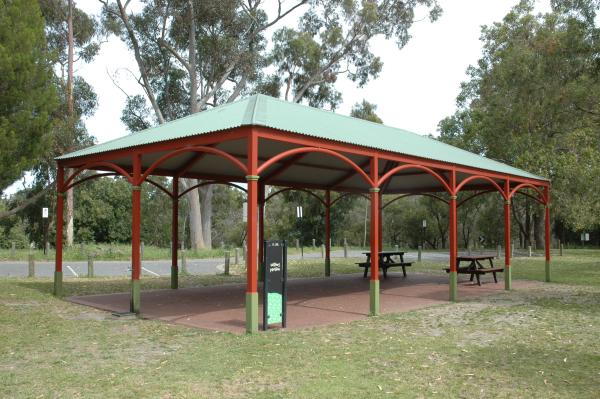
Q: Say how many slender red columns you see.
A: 11